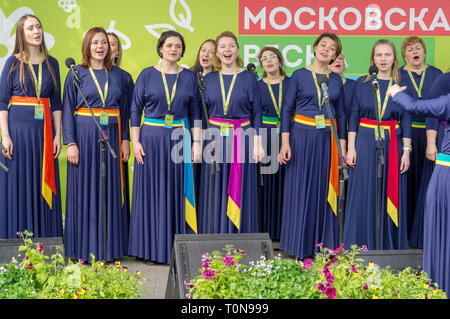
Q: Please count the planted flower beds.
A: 2